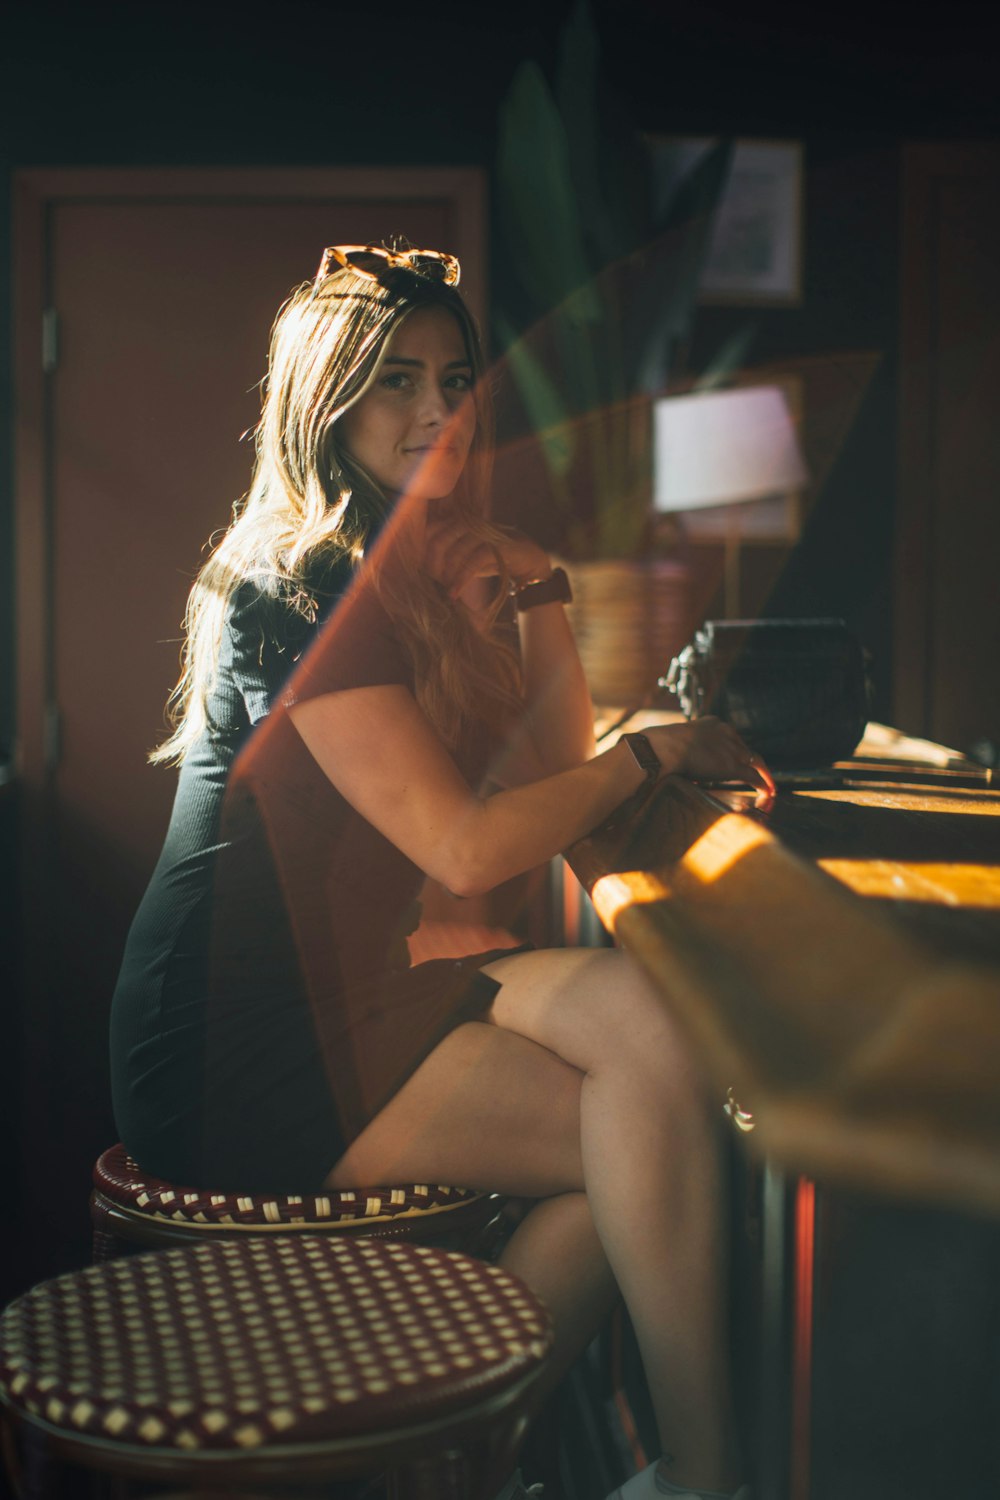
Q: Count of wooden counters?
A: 1